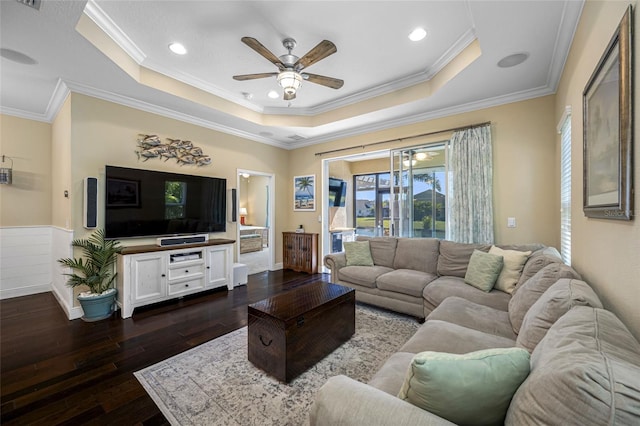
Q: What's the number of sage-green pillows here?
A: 3